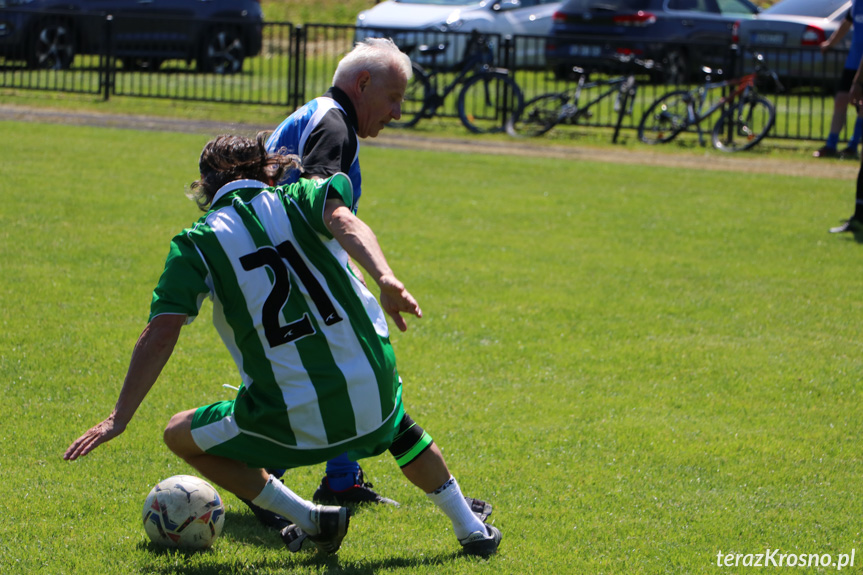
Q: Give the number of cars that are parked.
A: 4